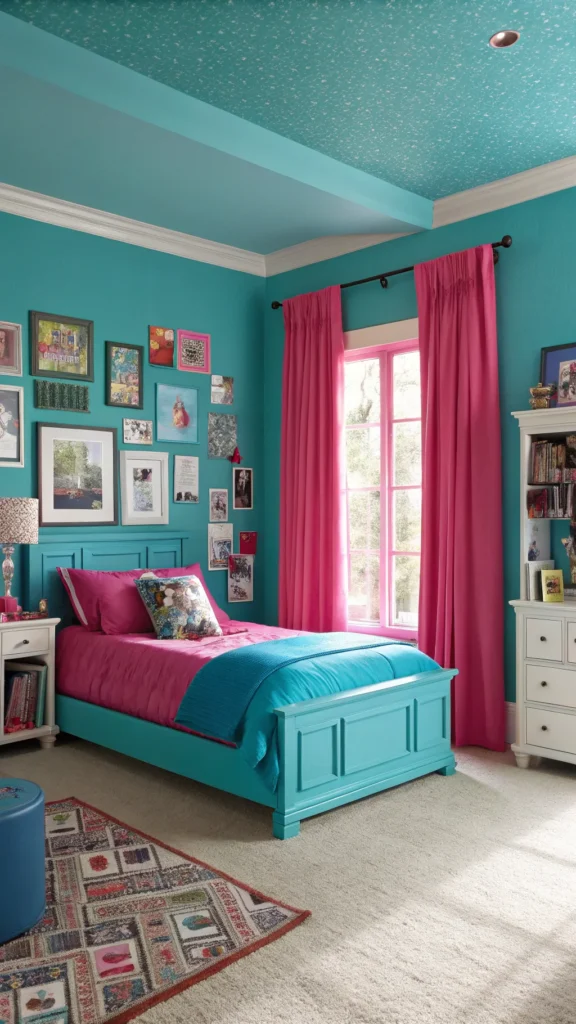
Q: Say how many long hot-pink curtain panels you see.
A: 2